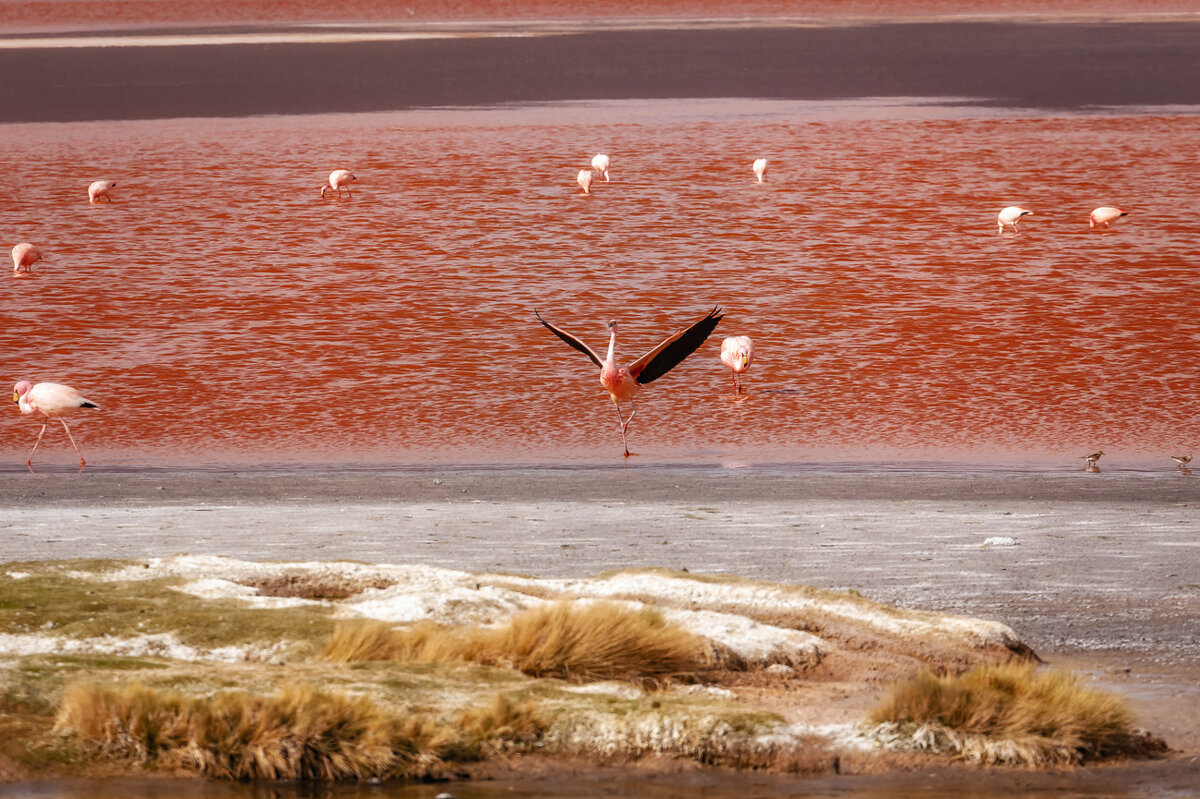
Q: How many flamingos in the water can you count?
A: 11